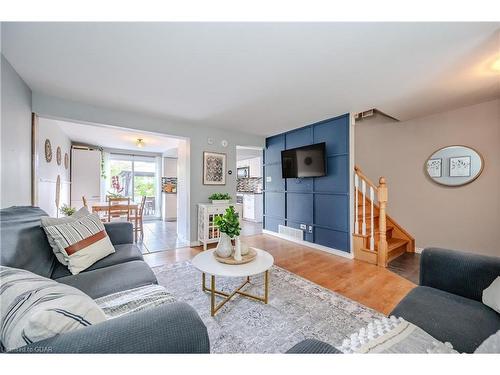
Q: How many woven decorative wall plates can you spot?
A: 3